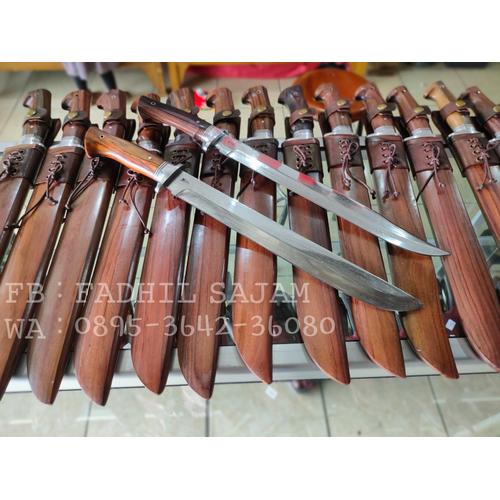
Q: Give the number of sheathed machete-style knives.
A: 13